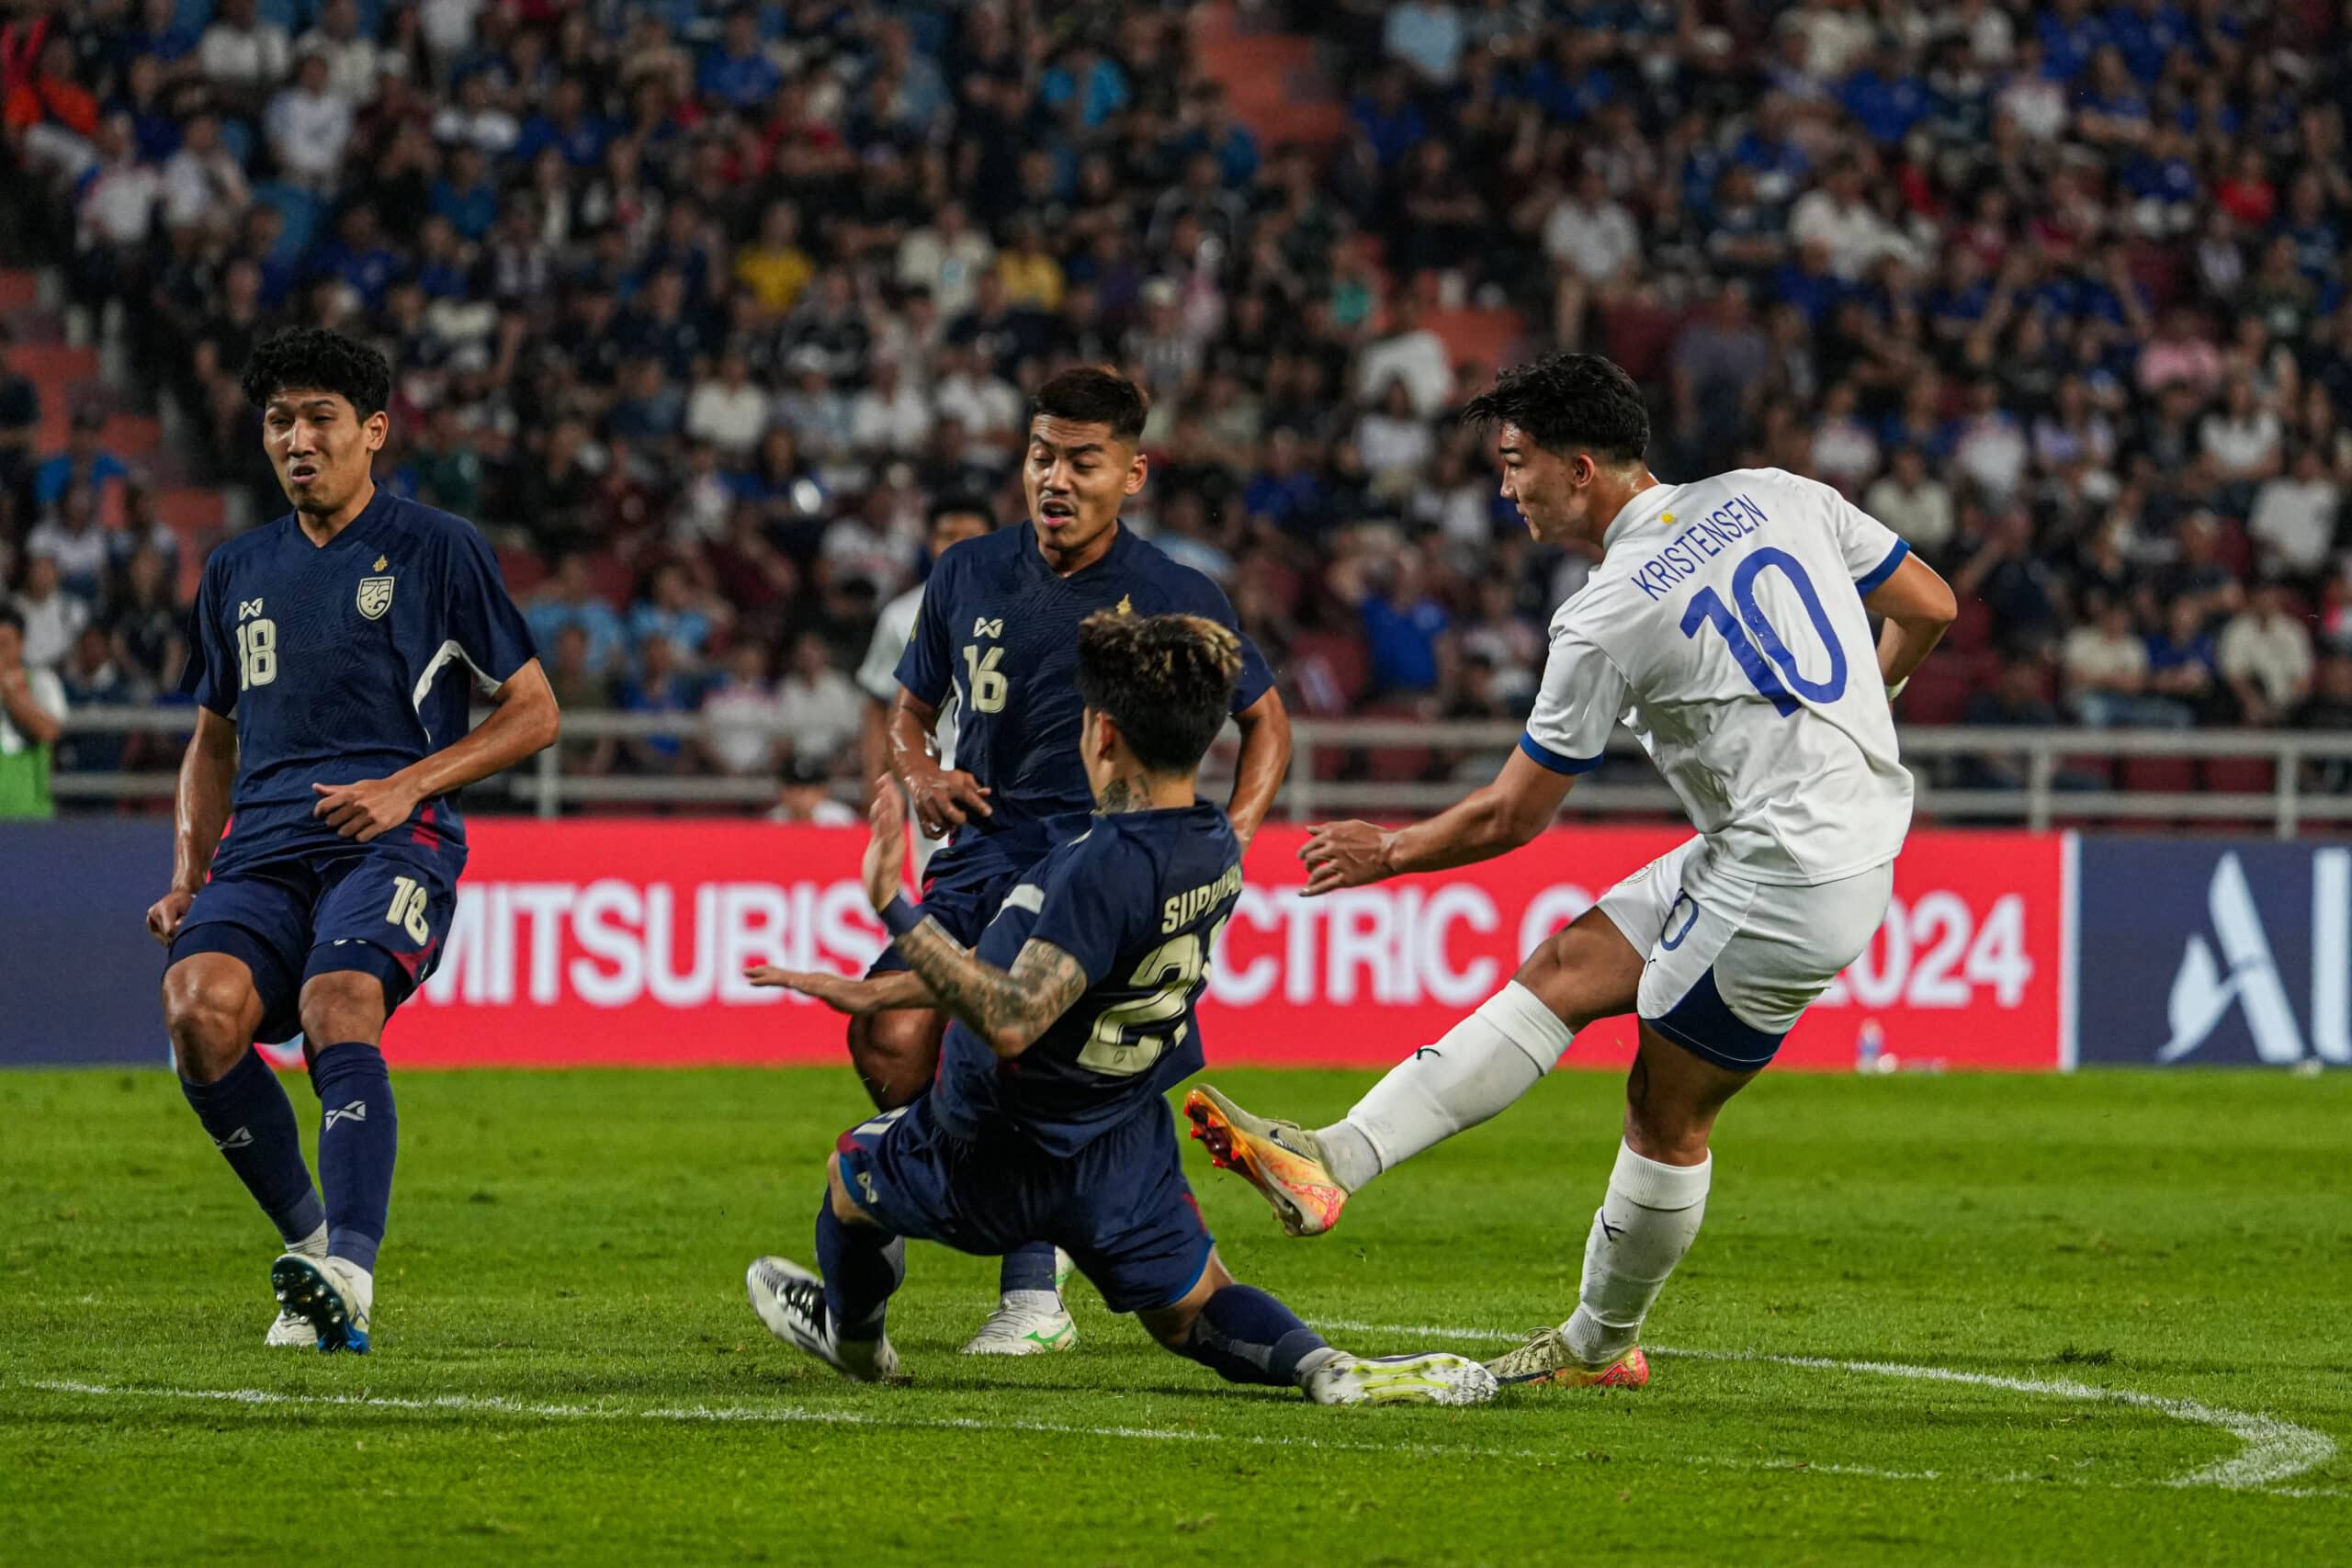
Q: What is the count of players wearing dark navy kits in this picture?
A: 3